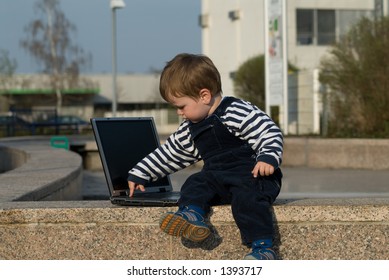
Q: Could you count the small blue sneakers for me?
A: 2